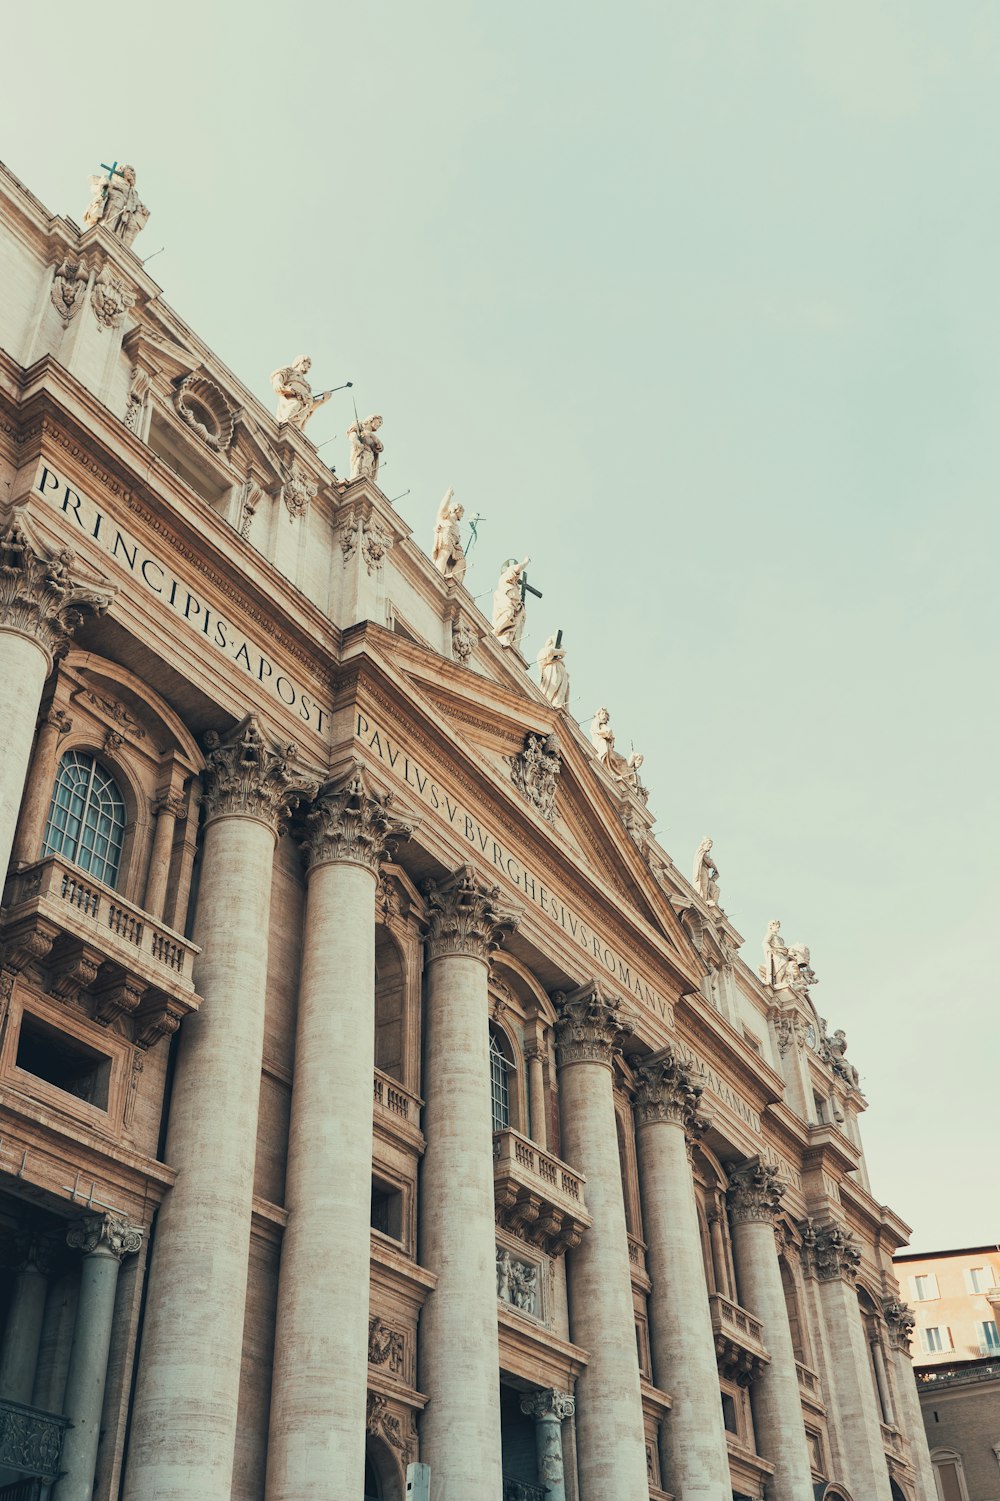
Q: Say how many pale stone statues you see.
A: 11